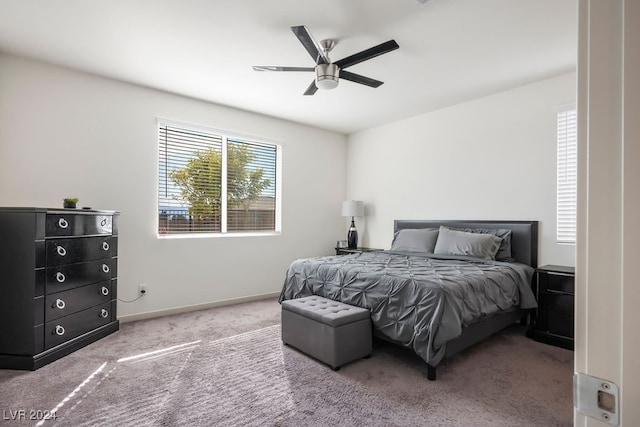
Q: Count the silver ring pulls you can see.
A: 10